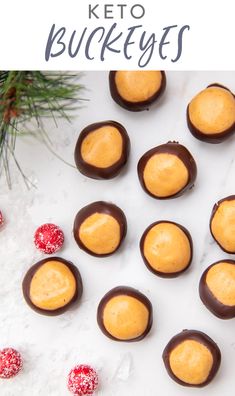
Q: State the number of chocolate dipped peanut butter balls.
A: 11